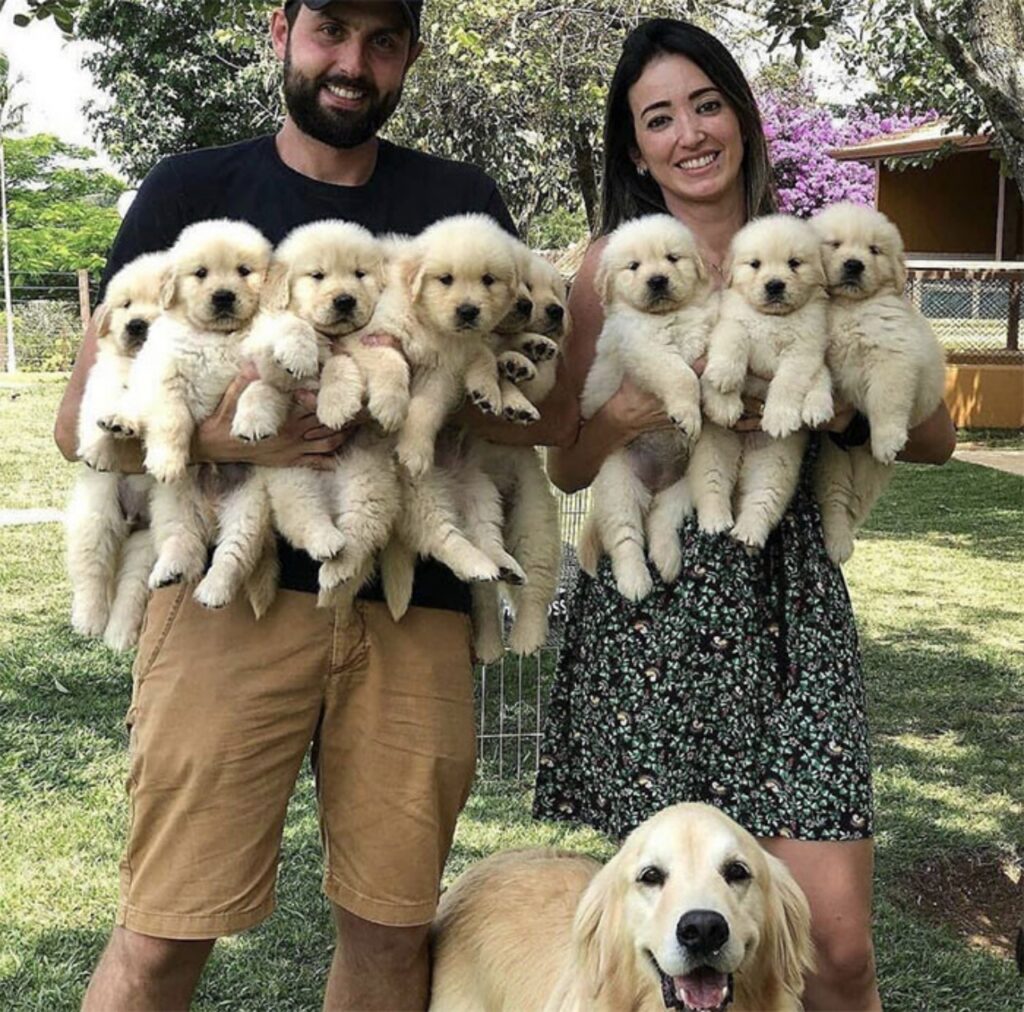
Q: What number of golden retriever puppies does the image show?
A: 9